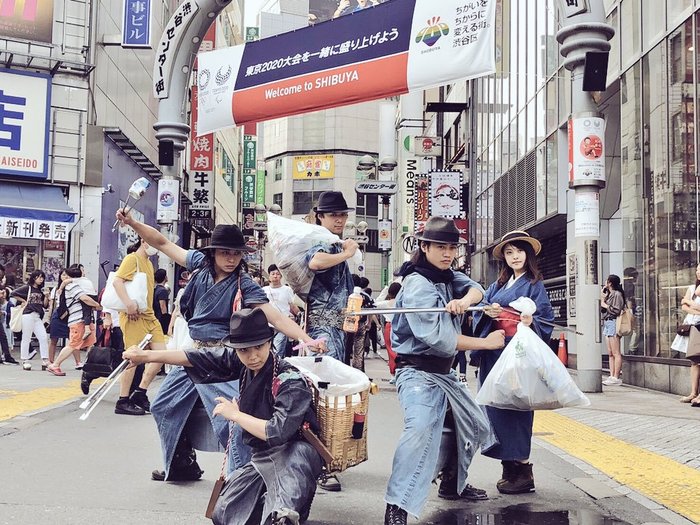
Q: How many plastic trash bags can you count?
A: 3